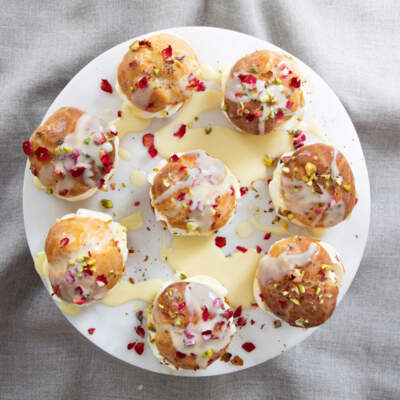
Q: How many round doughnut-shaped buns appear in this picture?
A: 8